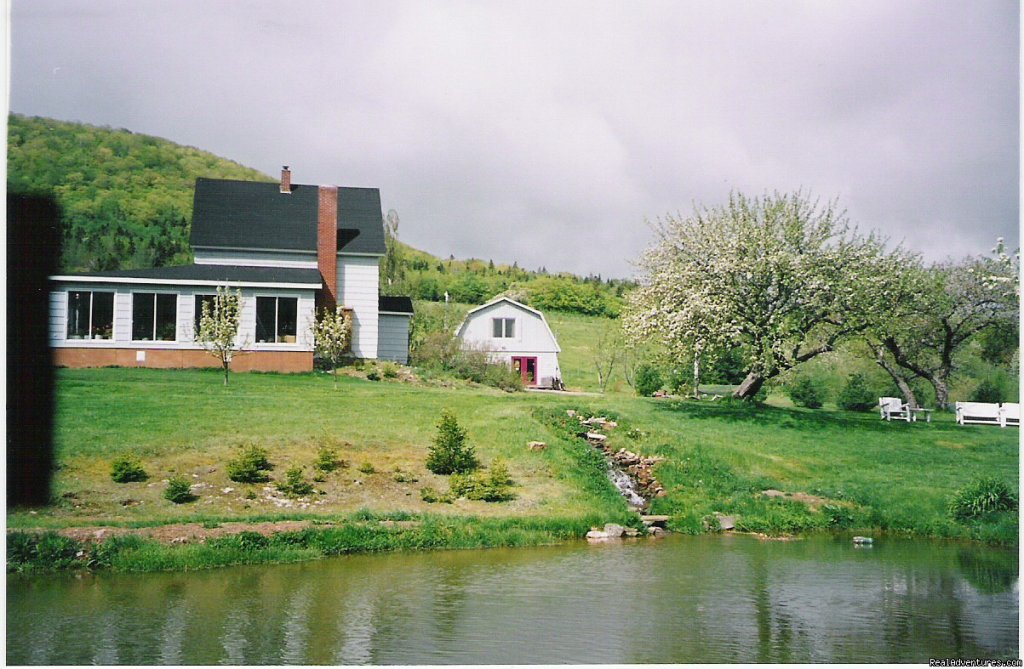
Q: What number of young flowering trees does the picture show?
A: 2